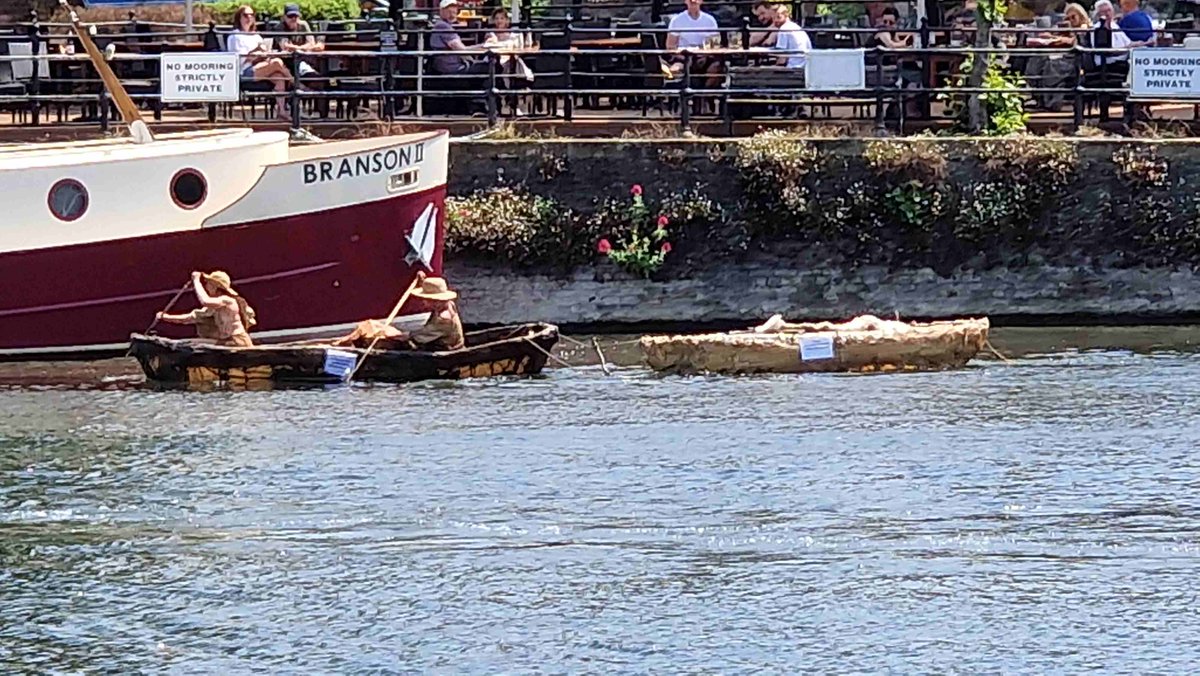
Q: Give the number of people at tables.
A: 11